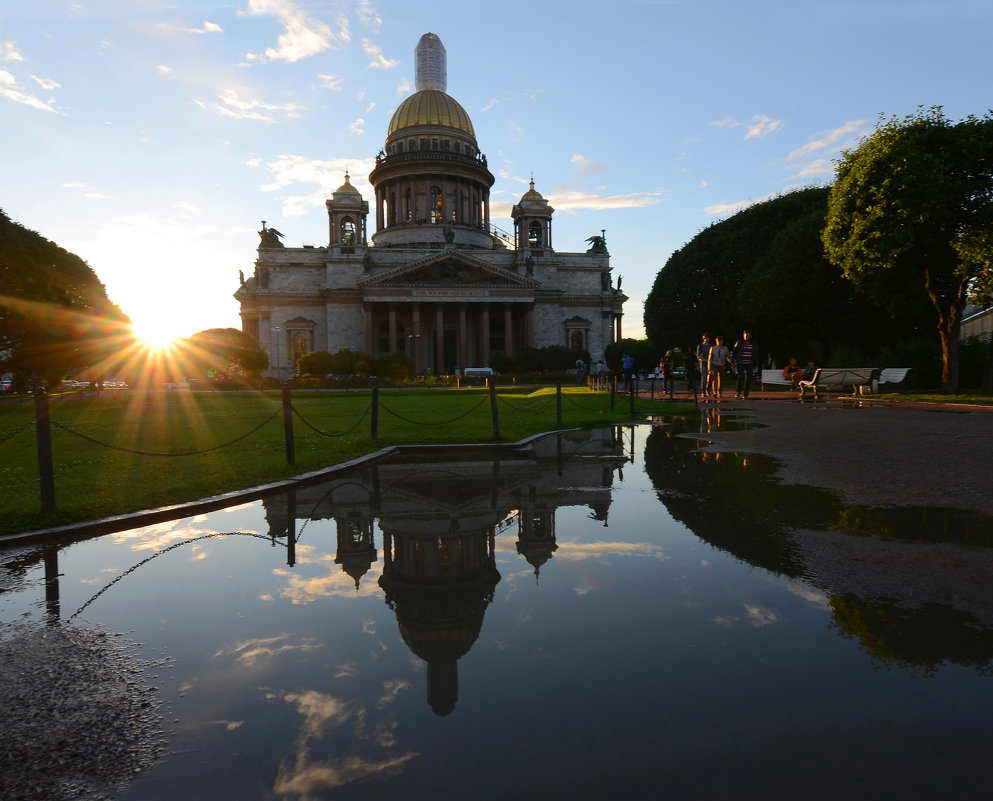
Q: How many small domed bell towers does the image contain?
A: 2